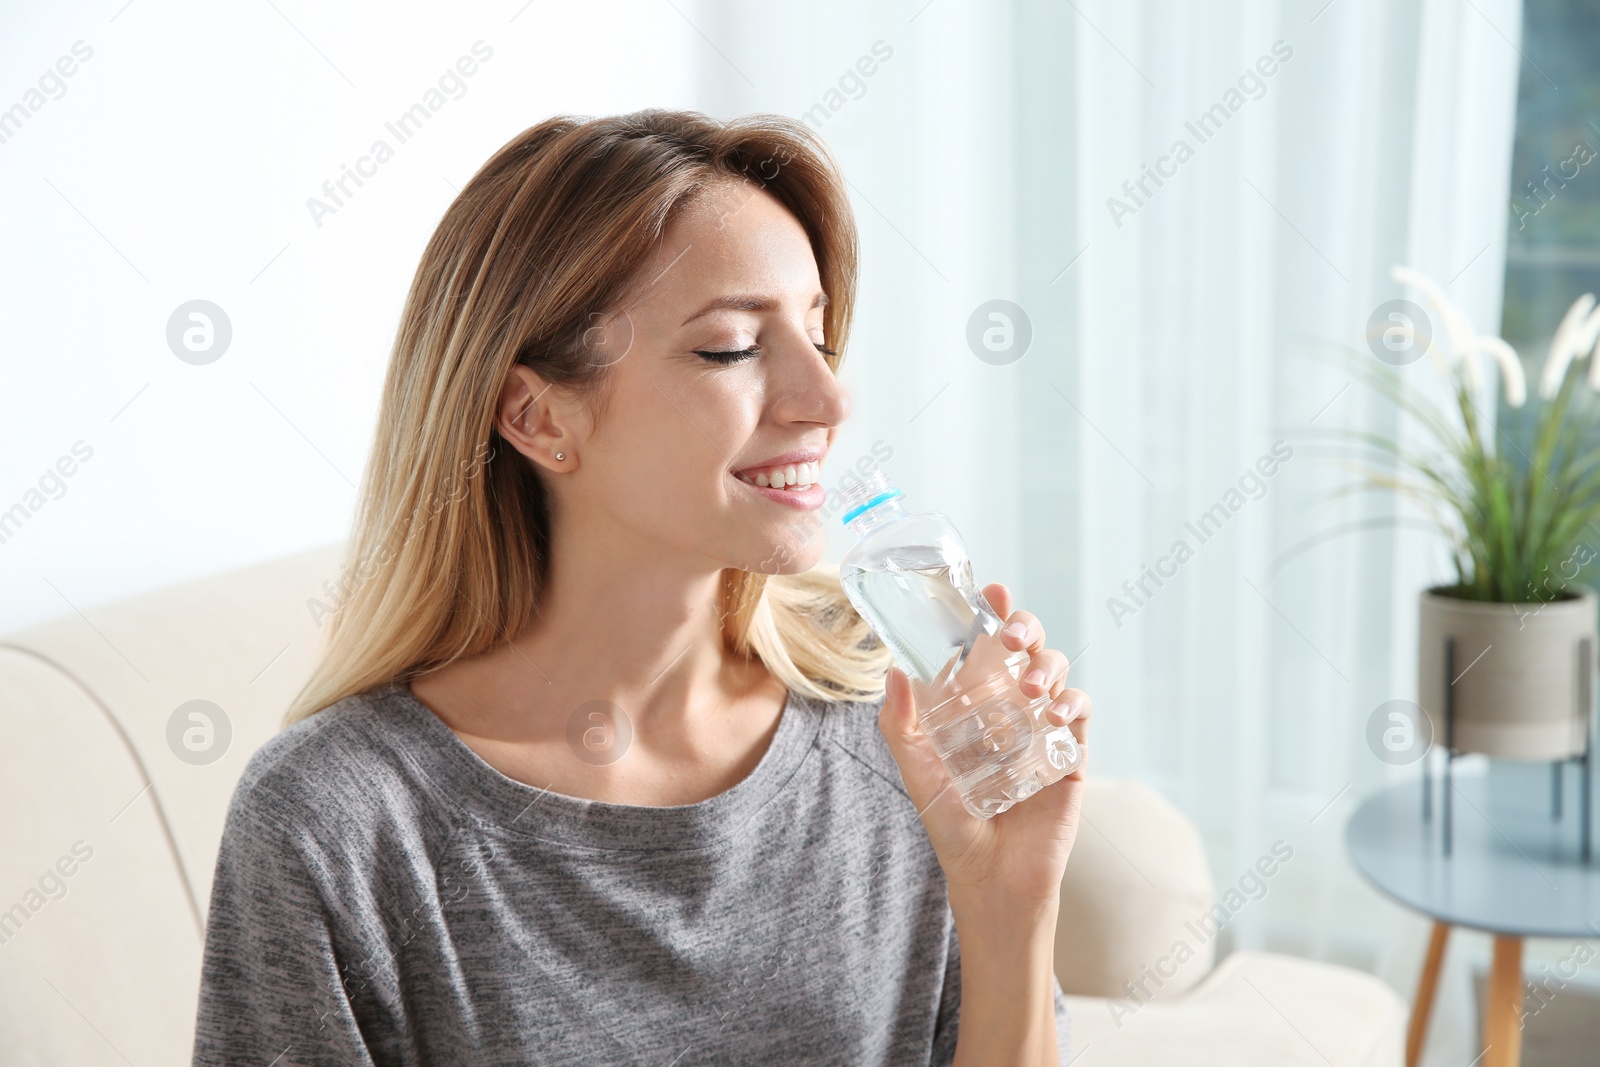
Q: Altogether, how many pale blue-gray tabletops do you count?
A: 1